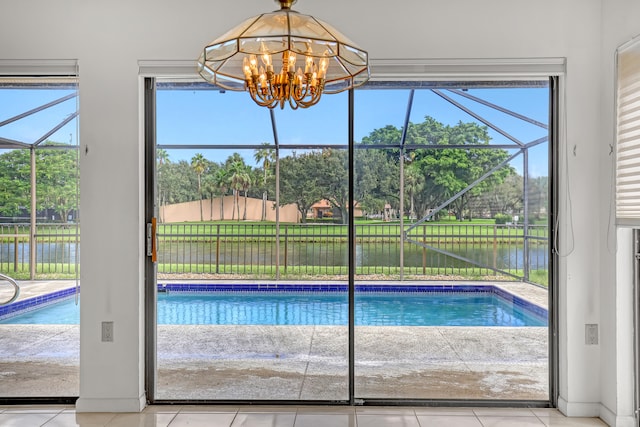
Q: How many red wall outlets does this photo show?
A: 0